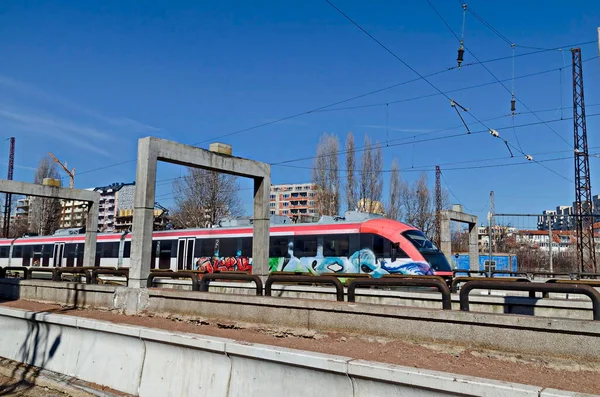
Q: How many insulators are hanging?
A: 2